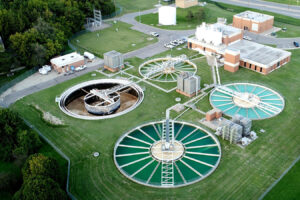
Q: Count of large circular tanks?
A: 4